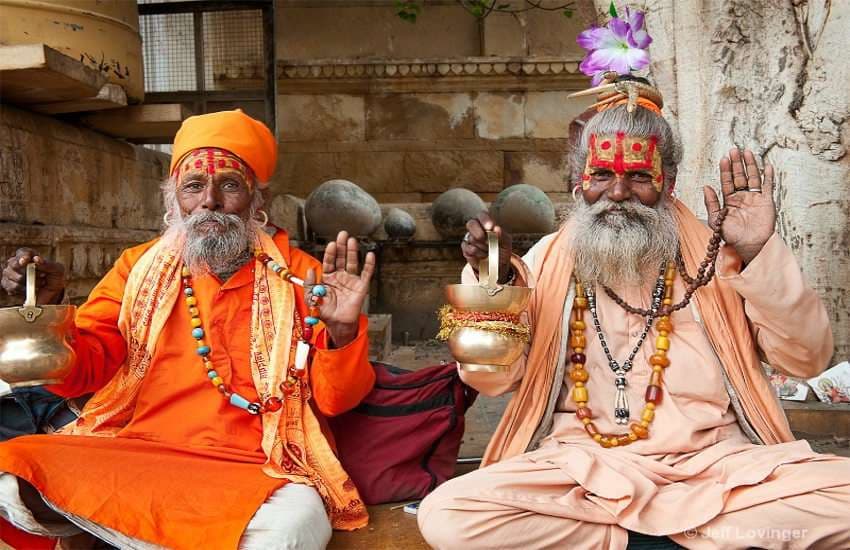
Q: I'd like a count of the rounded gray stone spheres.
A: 4